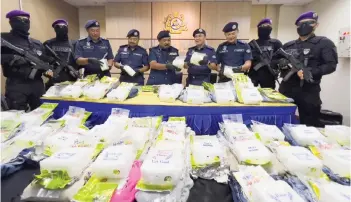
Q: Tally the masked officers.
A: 4